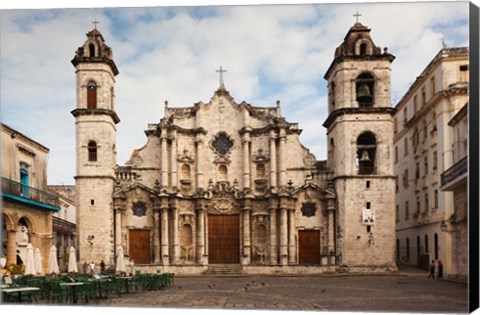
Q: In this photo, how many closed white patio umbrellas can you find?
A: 5